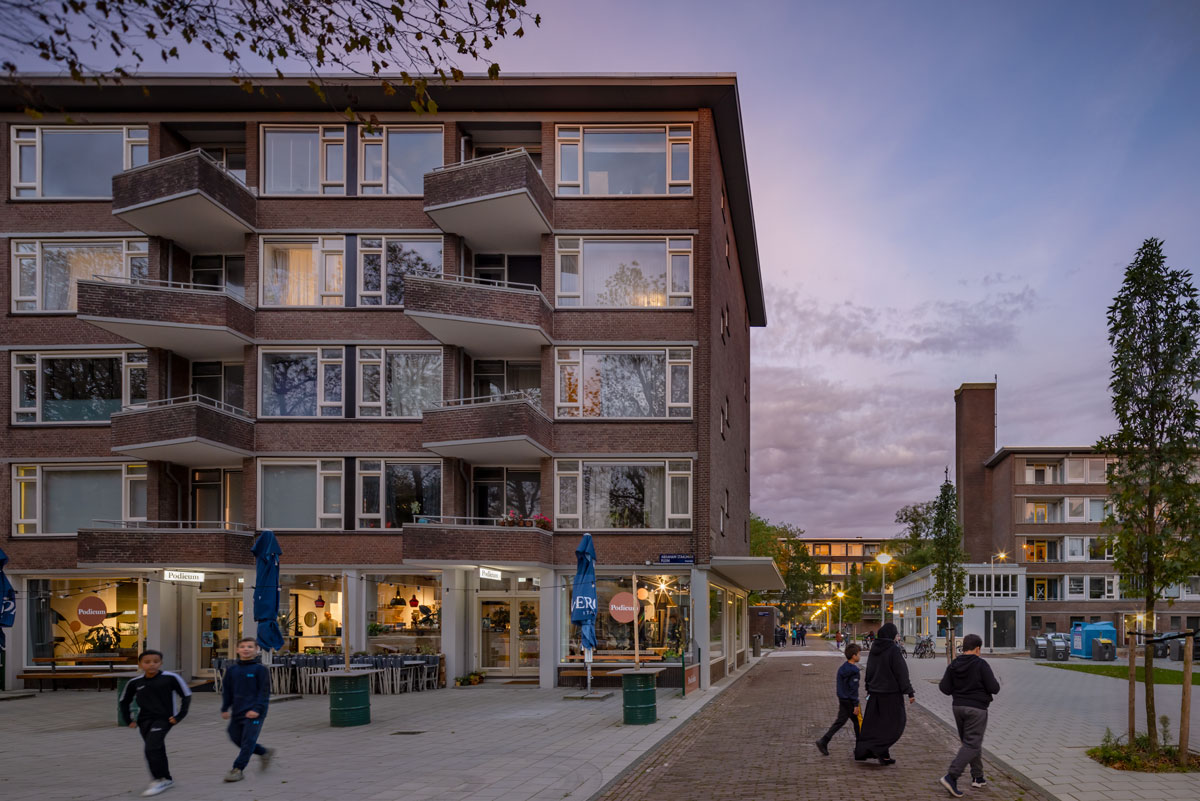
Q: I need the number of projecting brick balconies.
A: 8